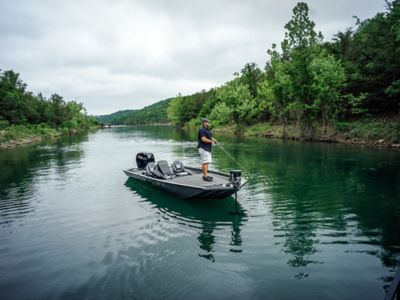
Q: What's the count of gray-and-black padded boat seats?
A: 2